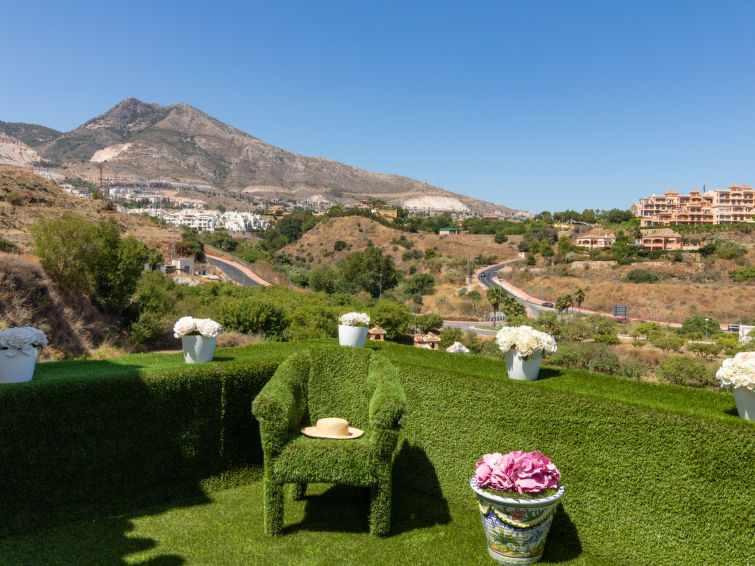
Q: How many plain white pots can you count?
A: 5